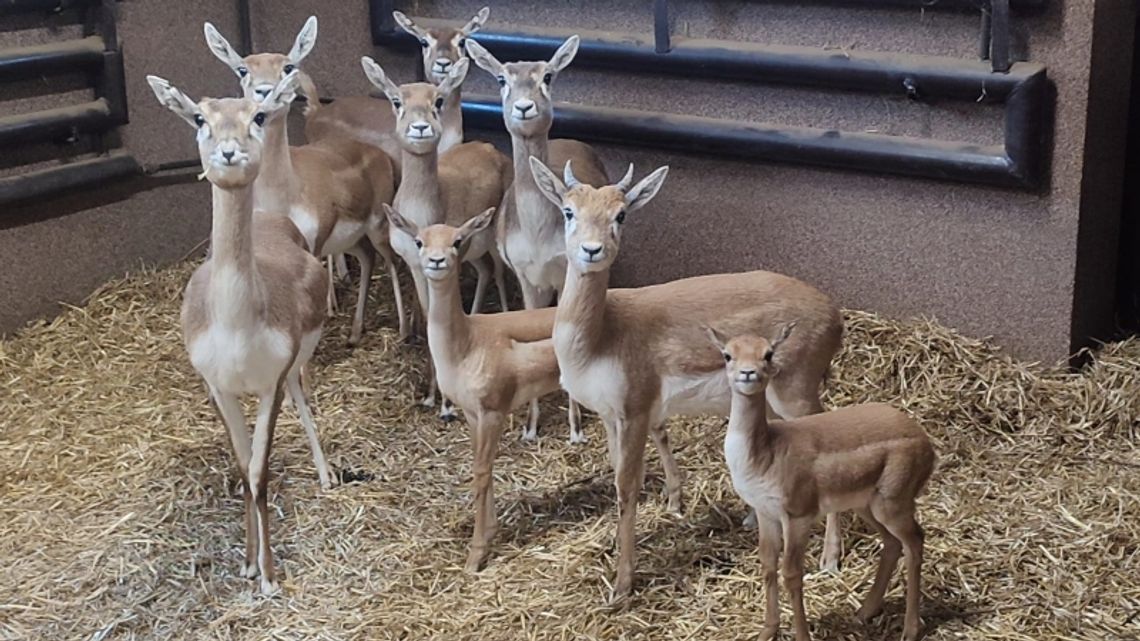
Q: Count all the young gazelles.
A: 2